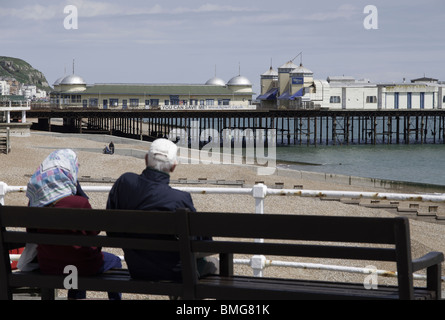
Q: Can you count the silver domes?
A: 4